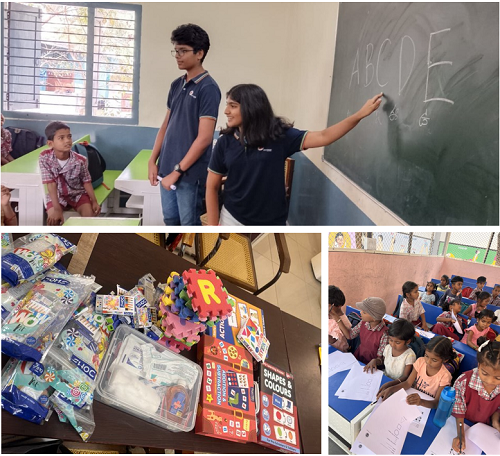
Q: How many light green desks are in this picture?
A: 3